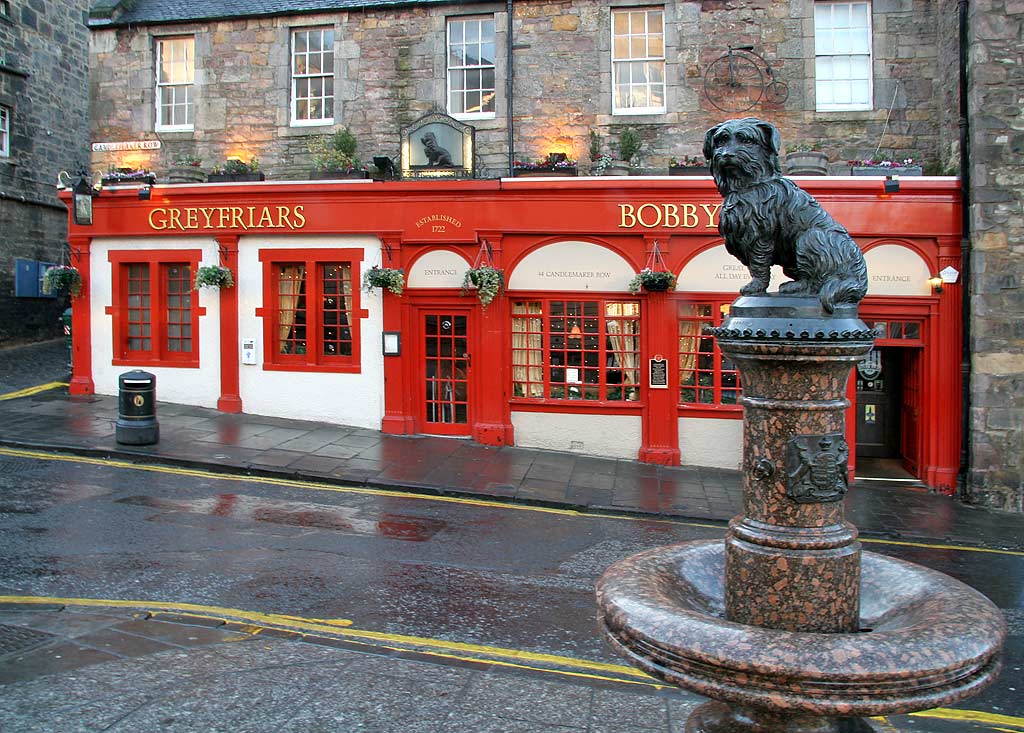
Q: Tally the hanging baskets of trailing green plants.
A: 5